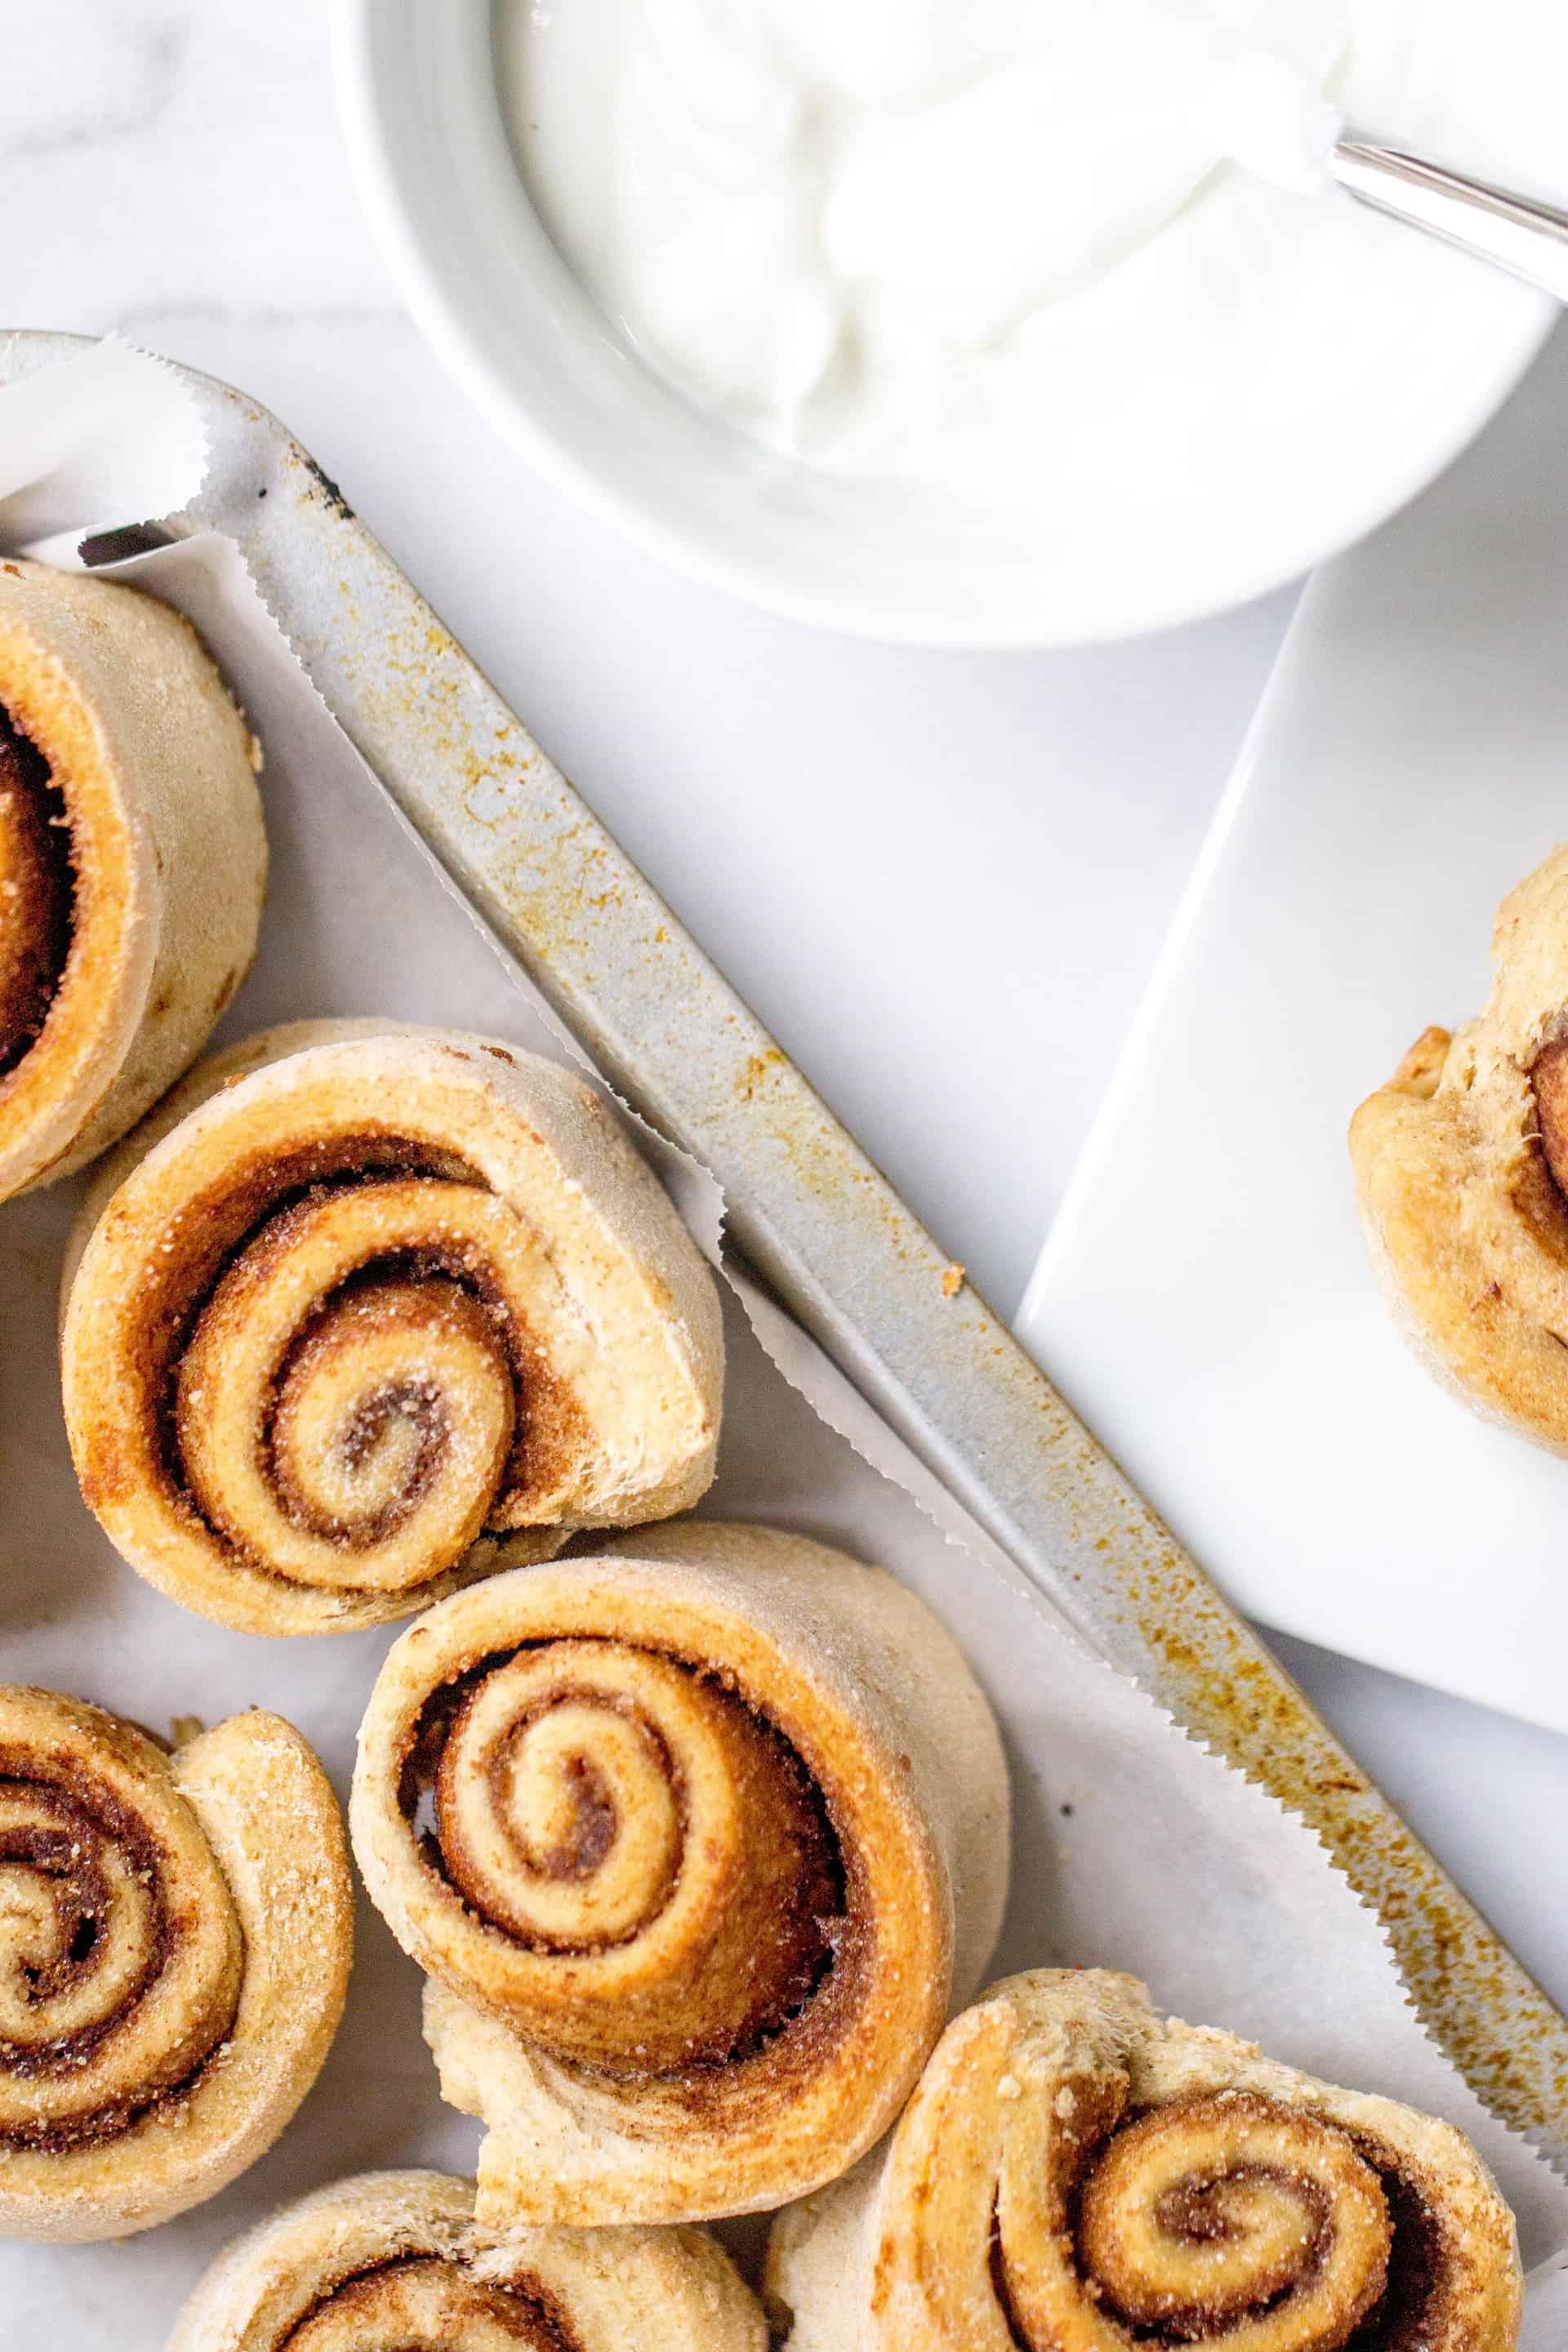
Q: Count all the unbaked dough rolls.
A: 0